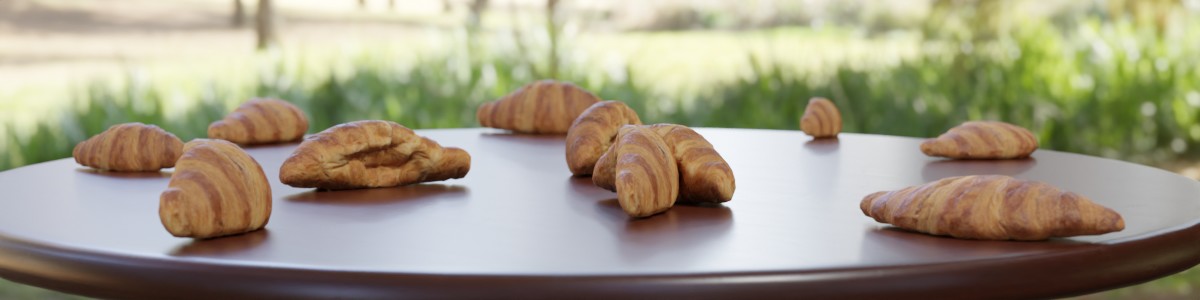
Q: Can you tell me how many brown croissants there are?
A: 11